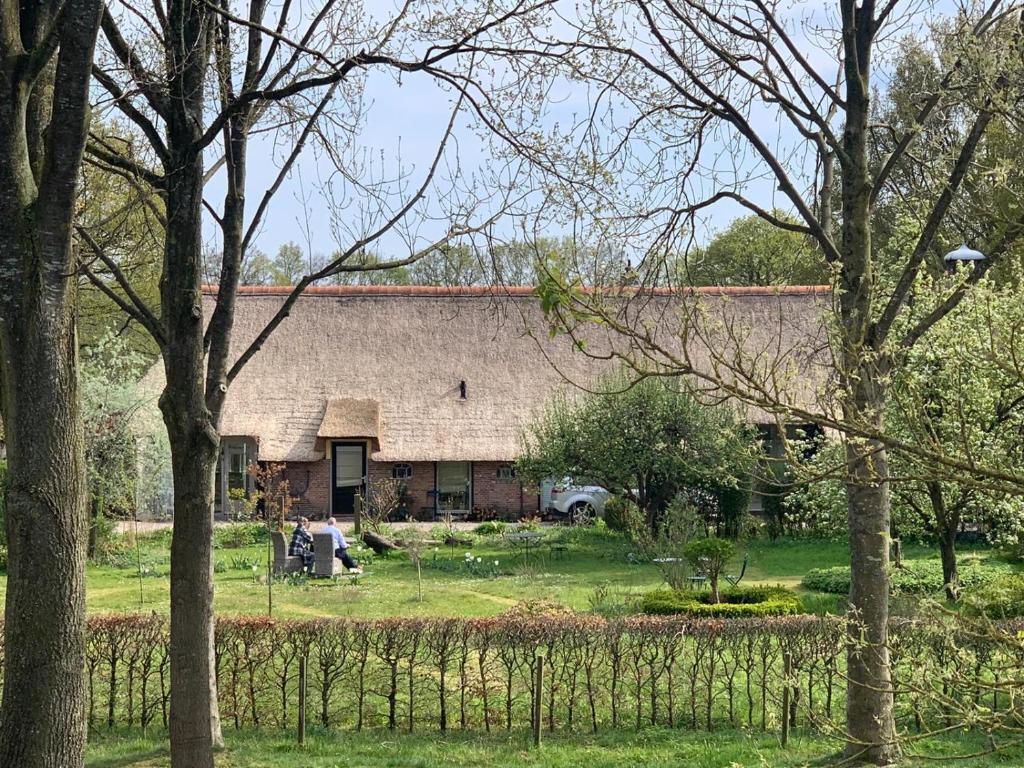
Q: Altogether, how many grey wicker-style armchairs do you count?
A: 2